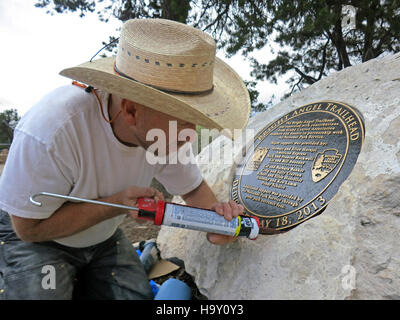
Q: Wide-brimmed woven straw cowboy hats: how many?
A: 1